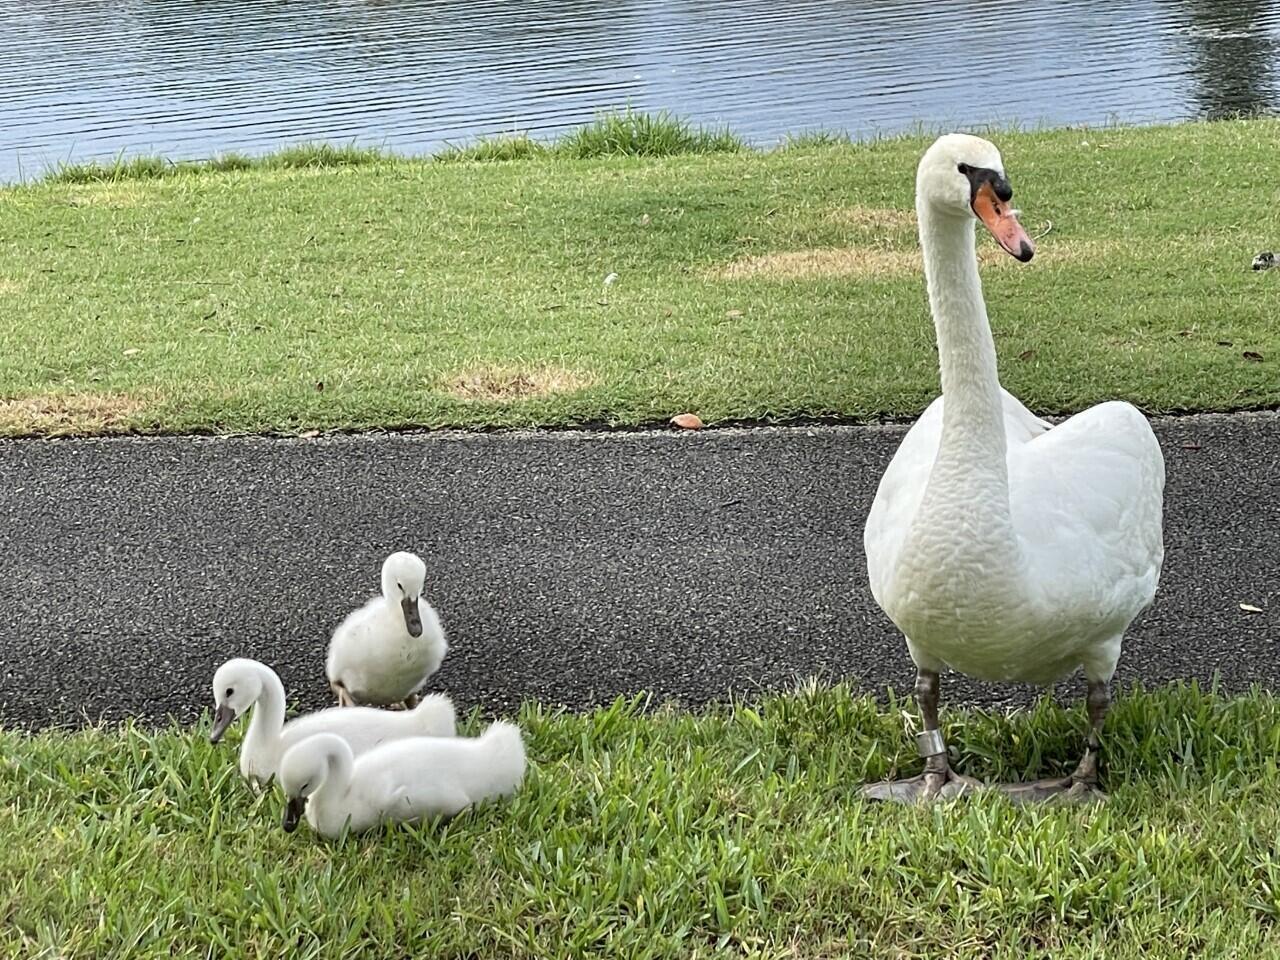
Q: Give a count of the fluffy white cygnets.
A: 3